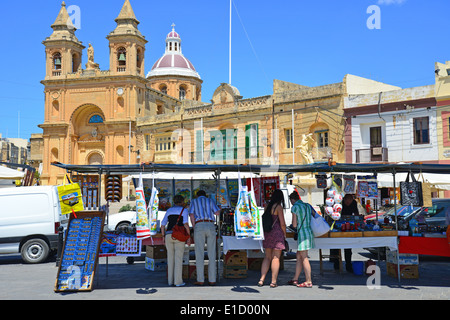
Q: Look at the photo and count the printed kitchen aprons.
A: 4